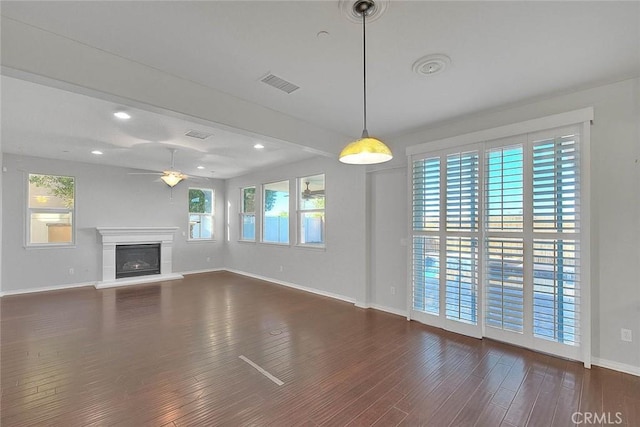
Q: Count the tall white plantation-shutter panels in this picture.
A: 4